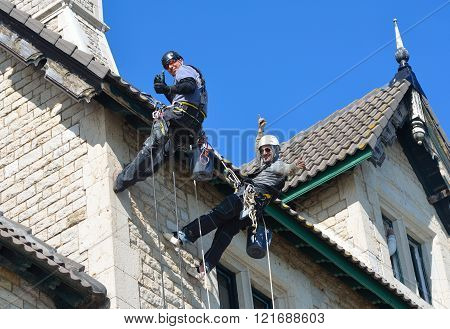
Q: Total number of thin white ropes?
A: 4